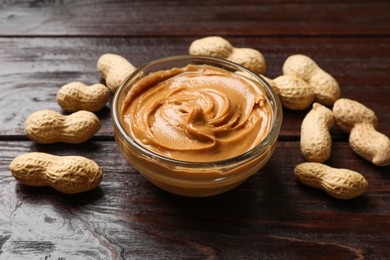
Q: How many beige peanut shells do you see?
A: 10